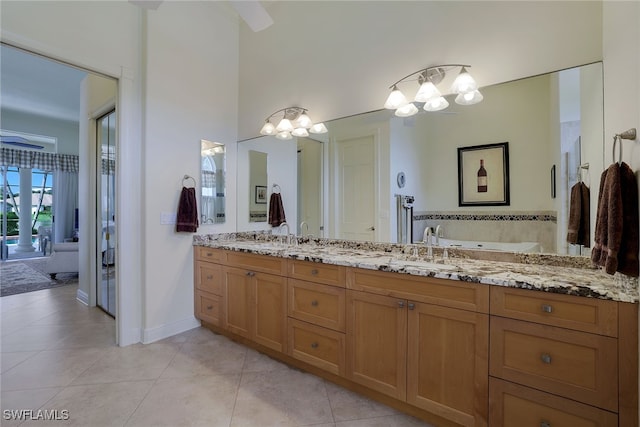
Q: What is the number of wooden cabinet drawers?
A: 9